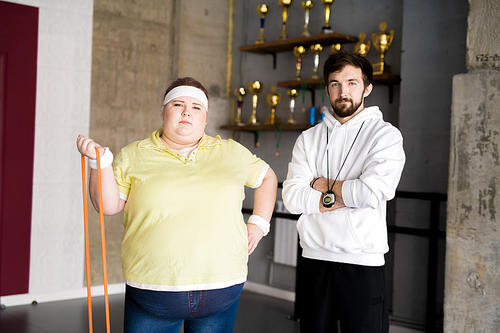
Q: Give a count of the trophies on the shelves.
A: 13